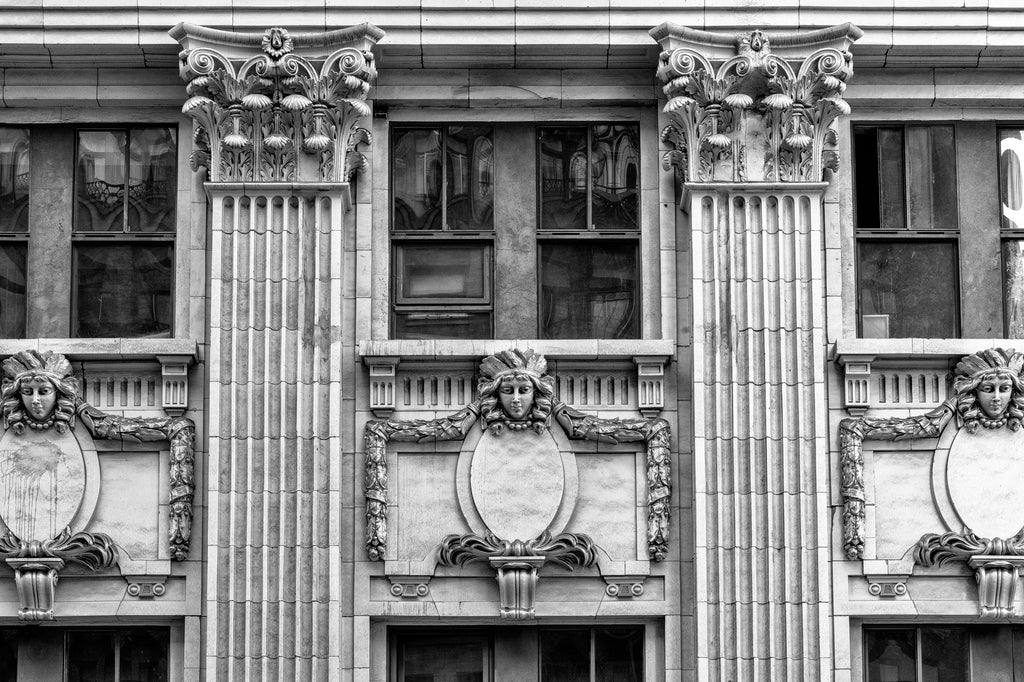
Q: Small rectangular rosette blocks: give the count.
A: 4